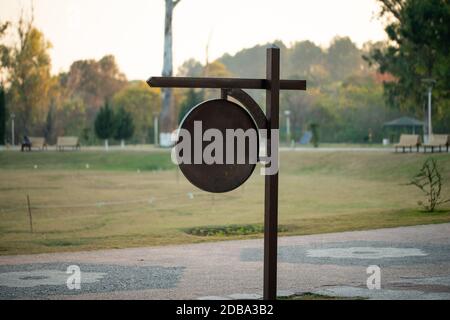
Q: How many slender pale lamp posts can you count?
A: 4